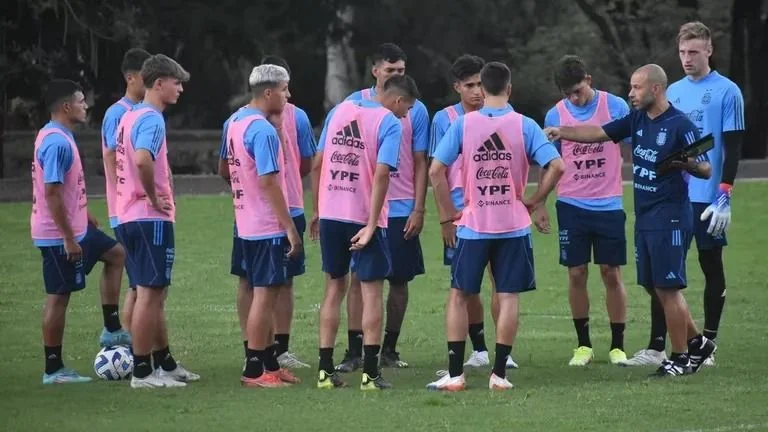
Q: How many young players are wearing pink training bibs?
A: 10